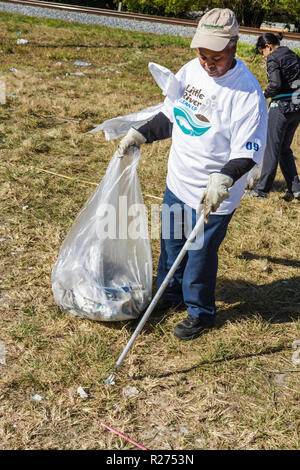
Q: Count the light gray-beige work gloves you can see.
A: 2